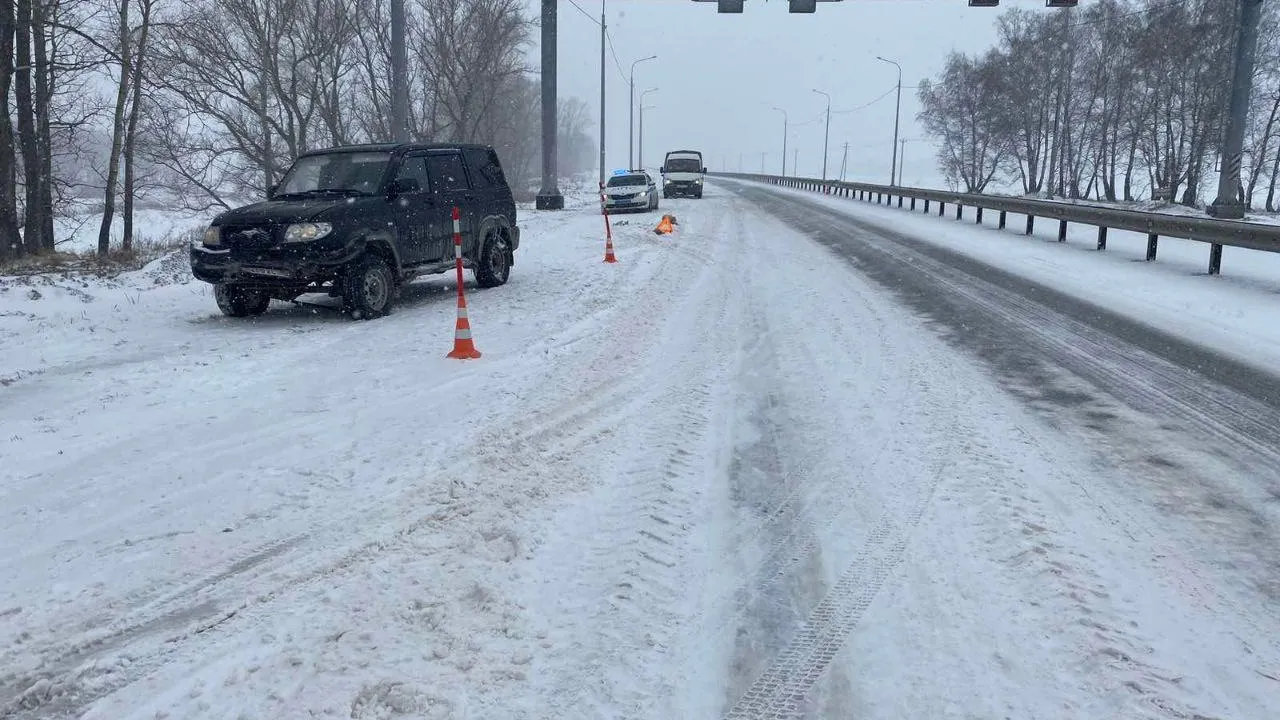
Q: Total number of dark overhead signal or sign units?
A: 4